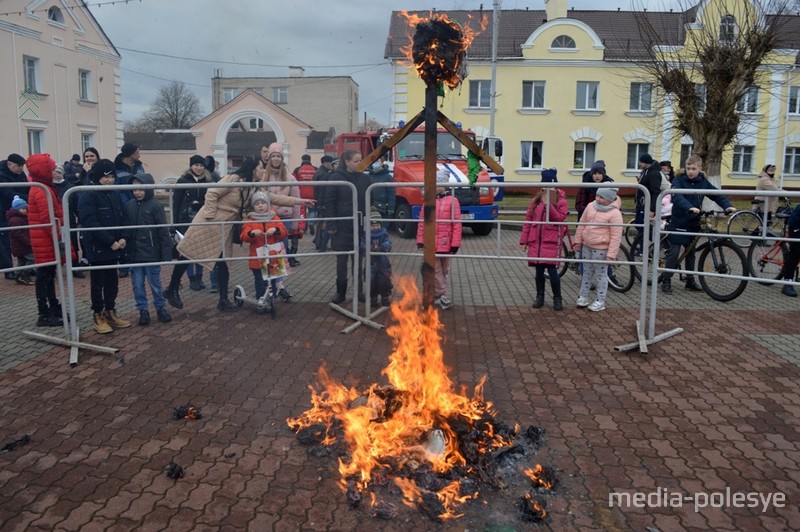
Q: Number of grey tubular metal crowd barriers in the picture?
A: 4